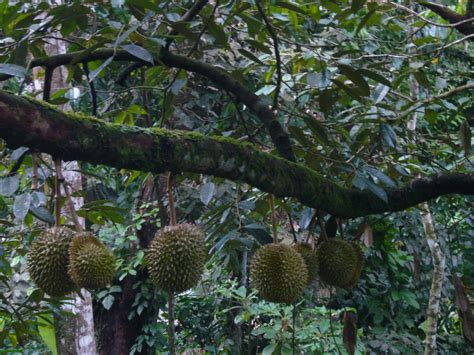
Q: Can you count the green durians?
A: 6